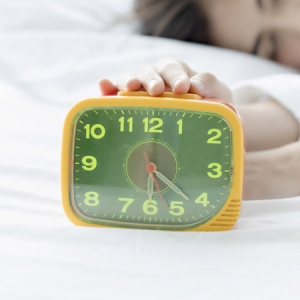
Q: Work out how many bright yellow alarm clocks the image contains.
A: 1